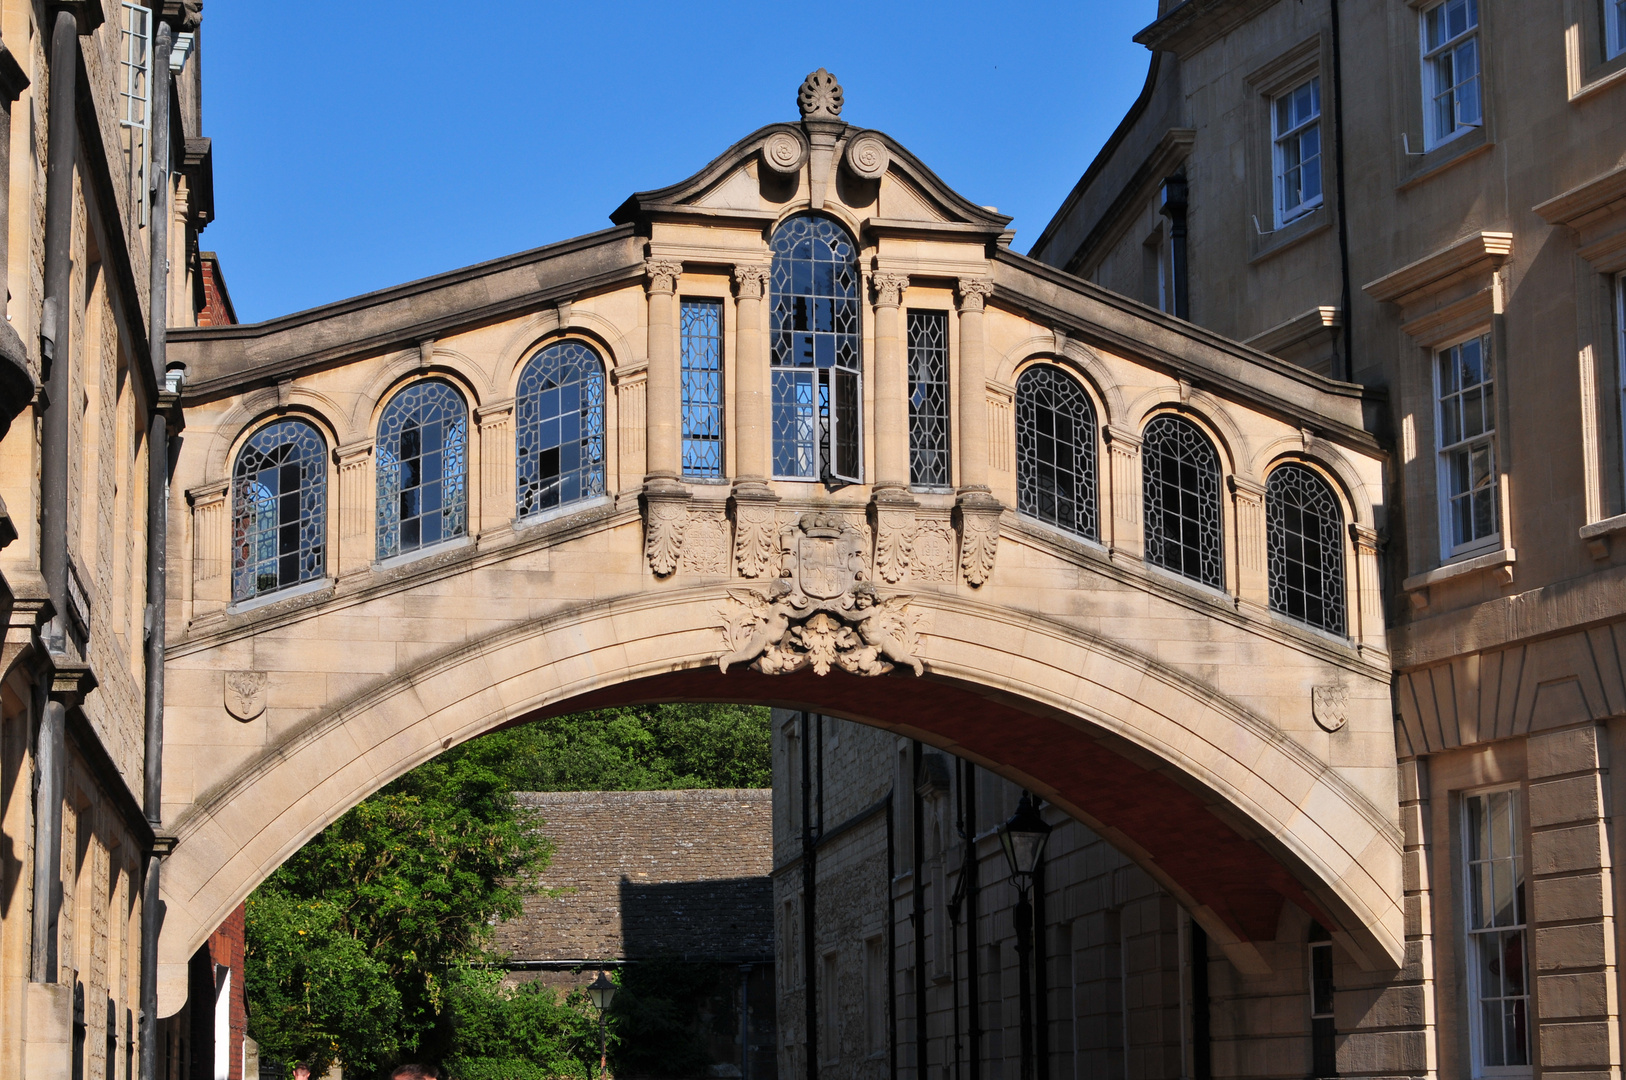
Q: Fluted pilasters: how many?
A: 8